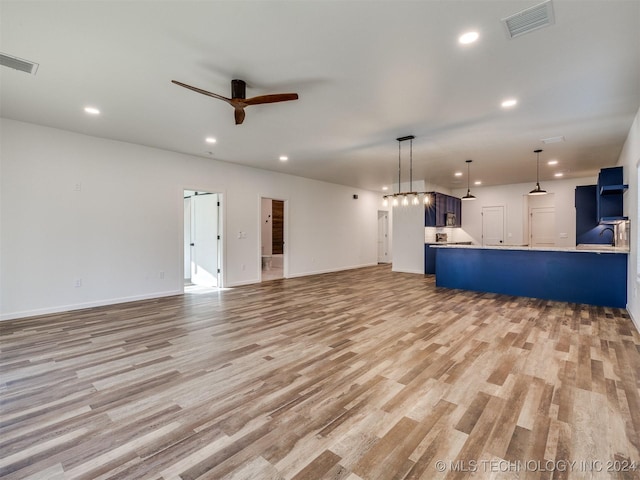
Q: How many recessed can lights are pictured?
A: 10